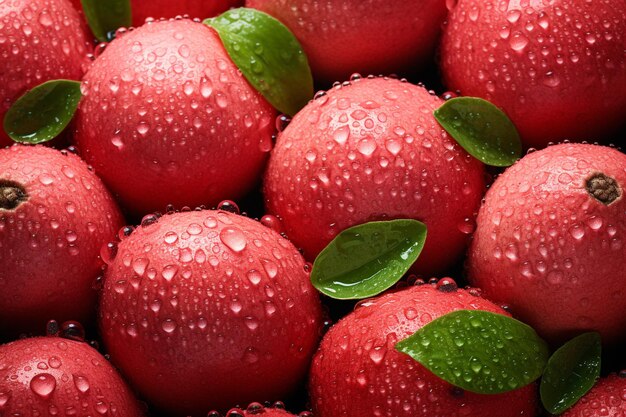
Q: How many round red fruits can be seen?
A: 13